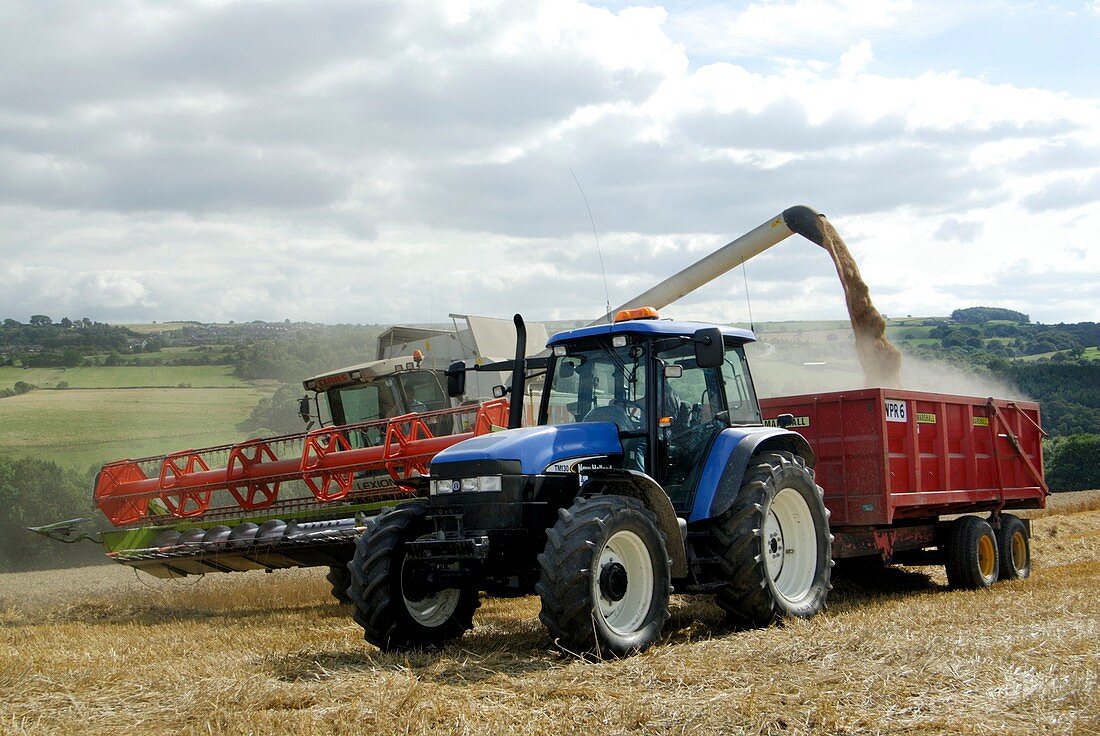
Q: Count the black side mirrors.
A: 3